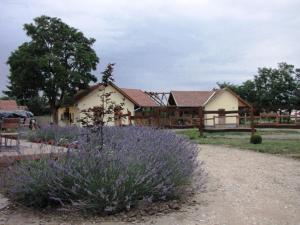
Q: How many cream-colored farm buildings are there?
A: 2